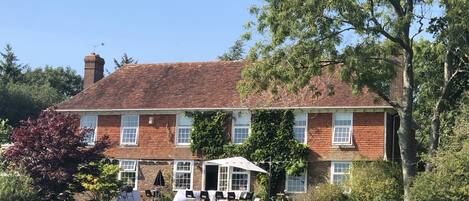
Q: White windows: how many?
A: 11